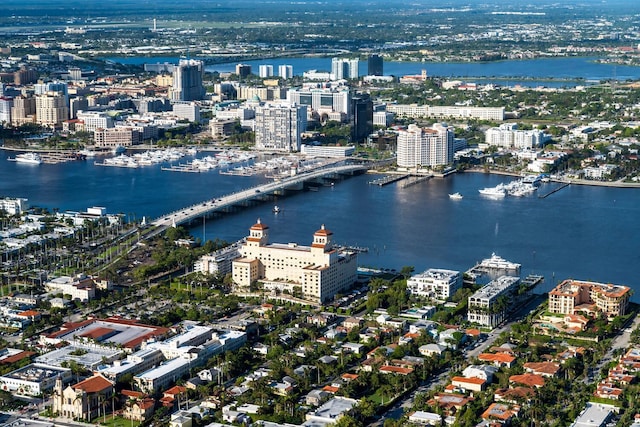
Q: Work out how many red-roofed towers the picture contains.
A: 2